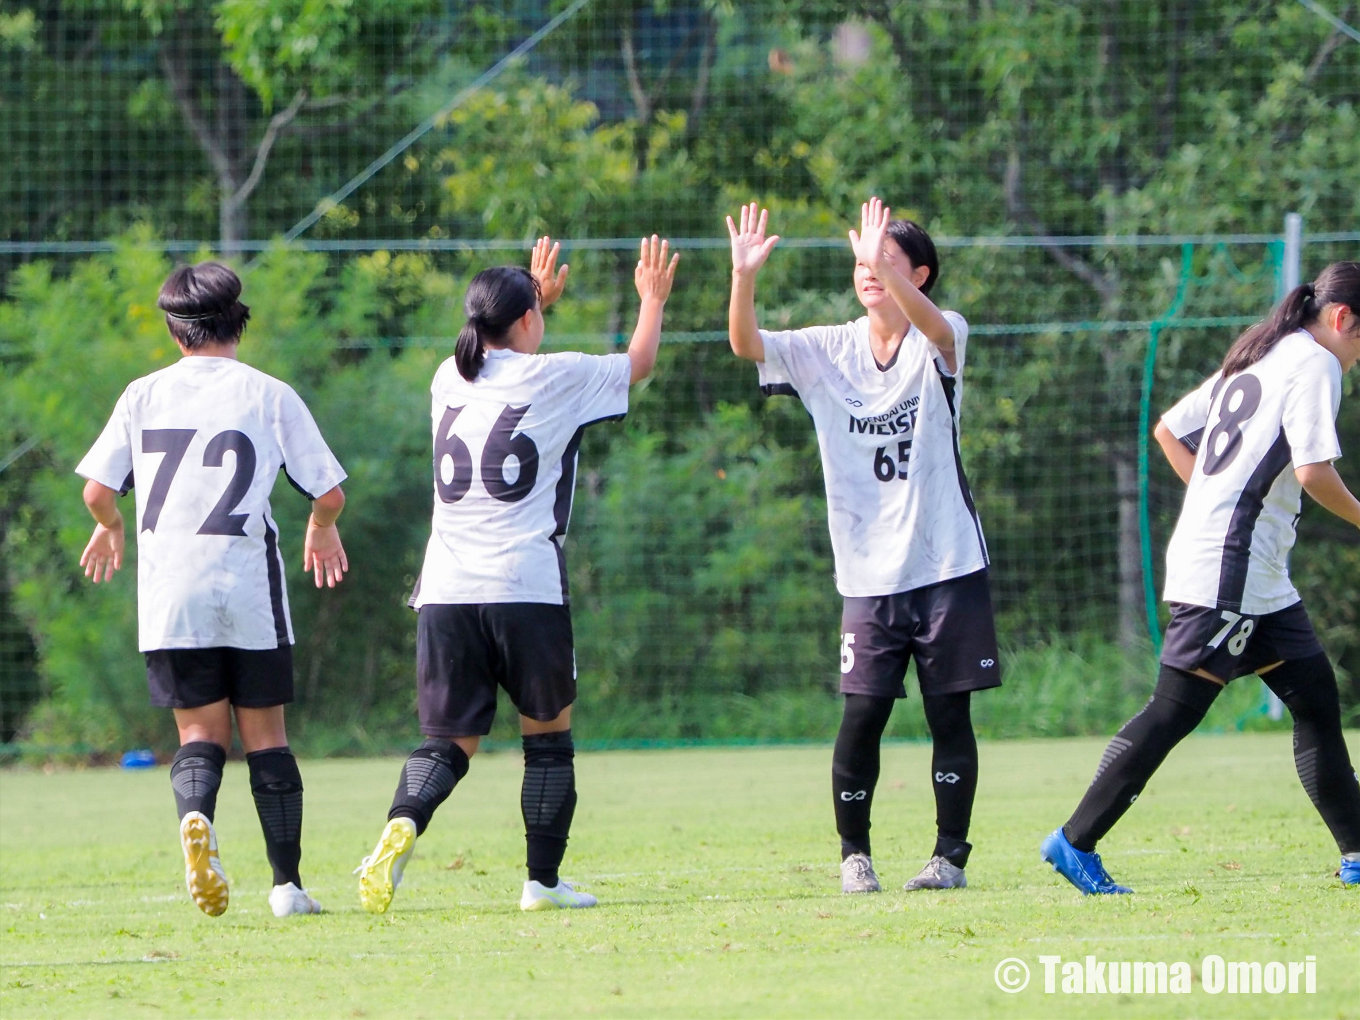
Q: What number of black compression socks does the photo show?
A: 8